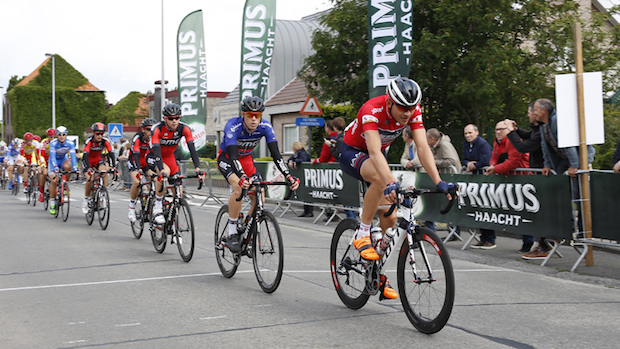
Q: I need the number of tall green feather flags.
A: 3